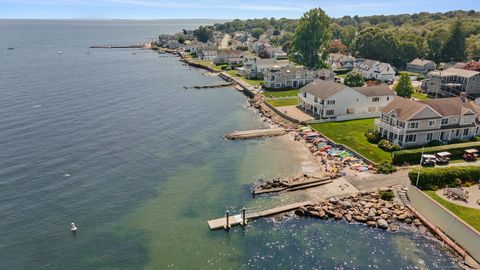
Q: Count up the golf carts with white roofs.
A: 2